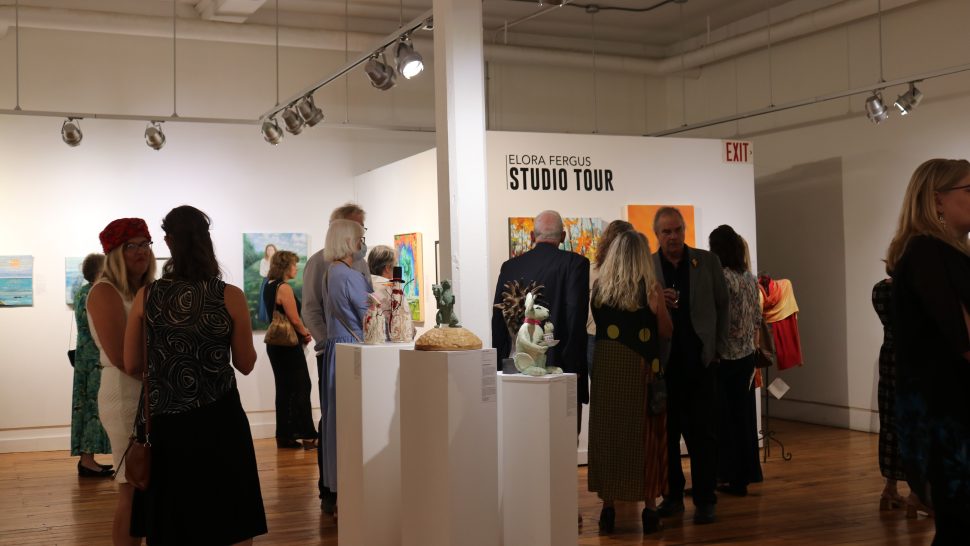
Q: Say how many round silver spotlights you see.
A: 9